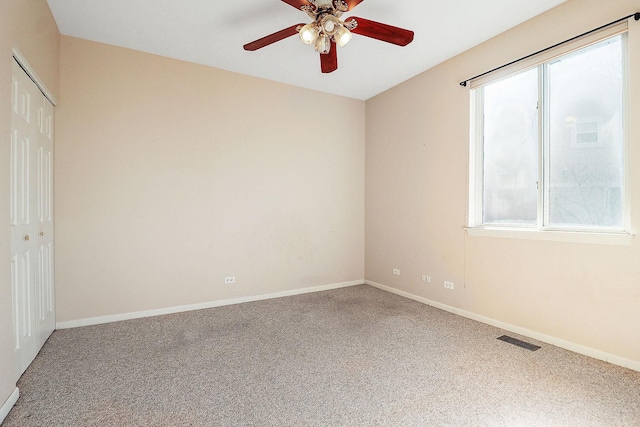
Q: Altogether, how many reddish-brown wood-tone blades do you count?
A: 5